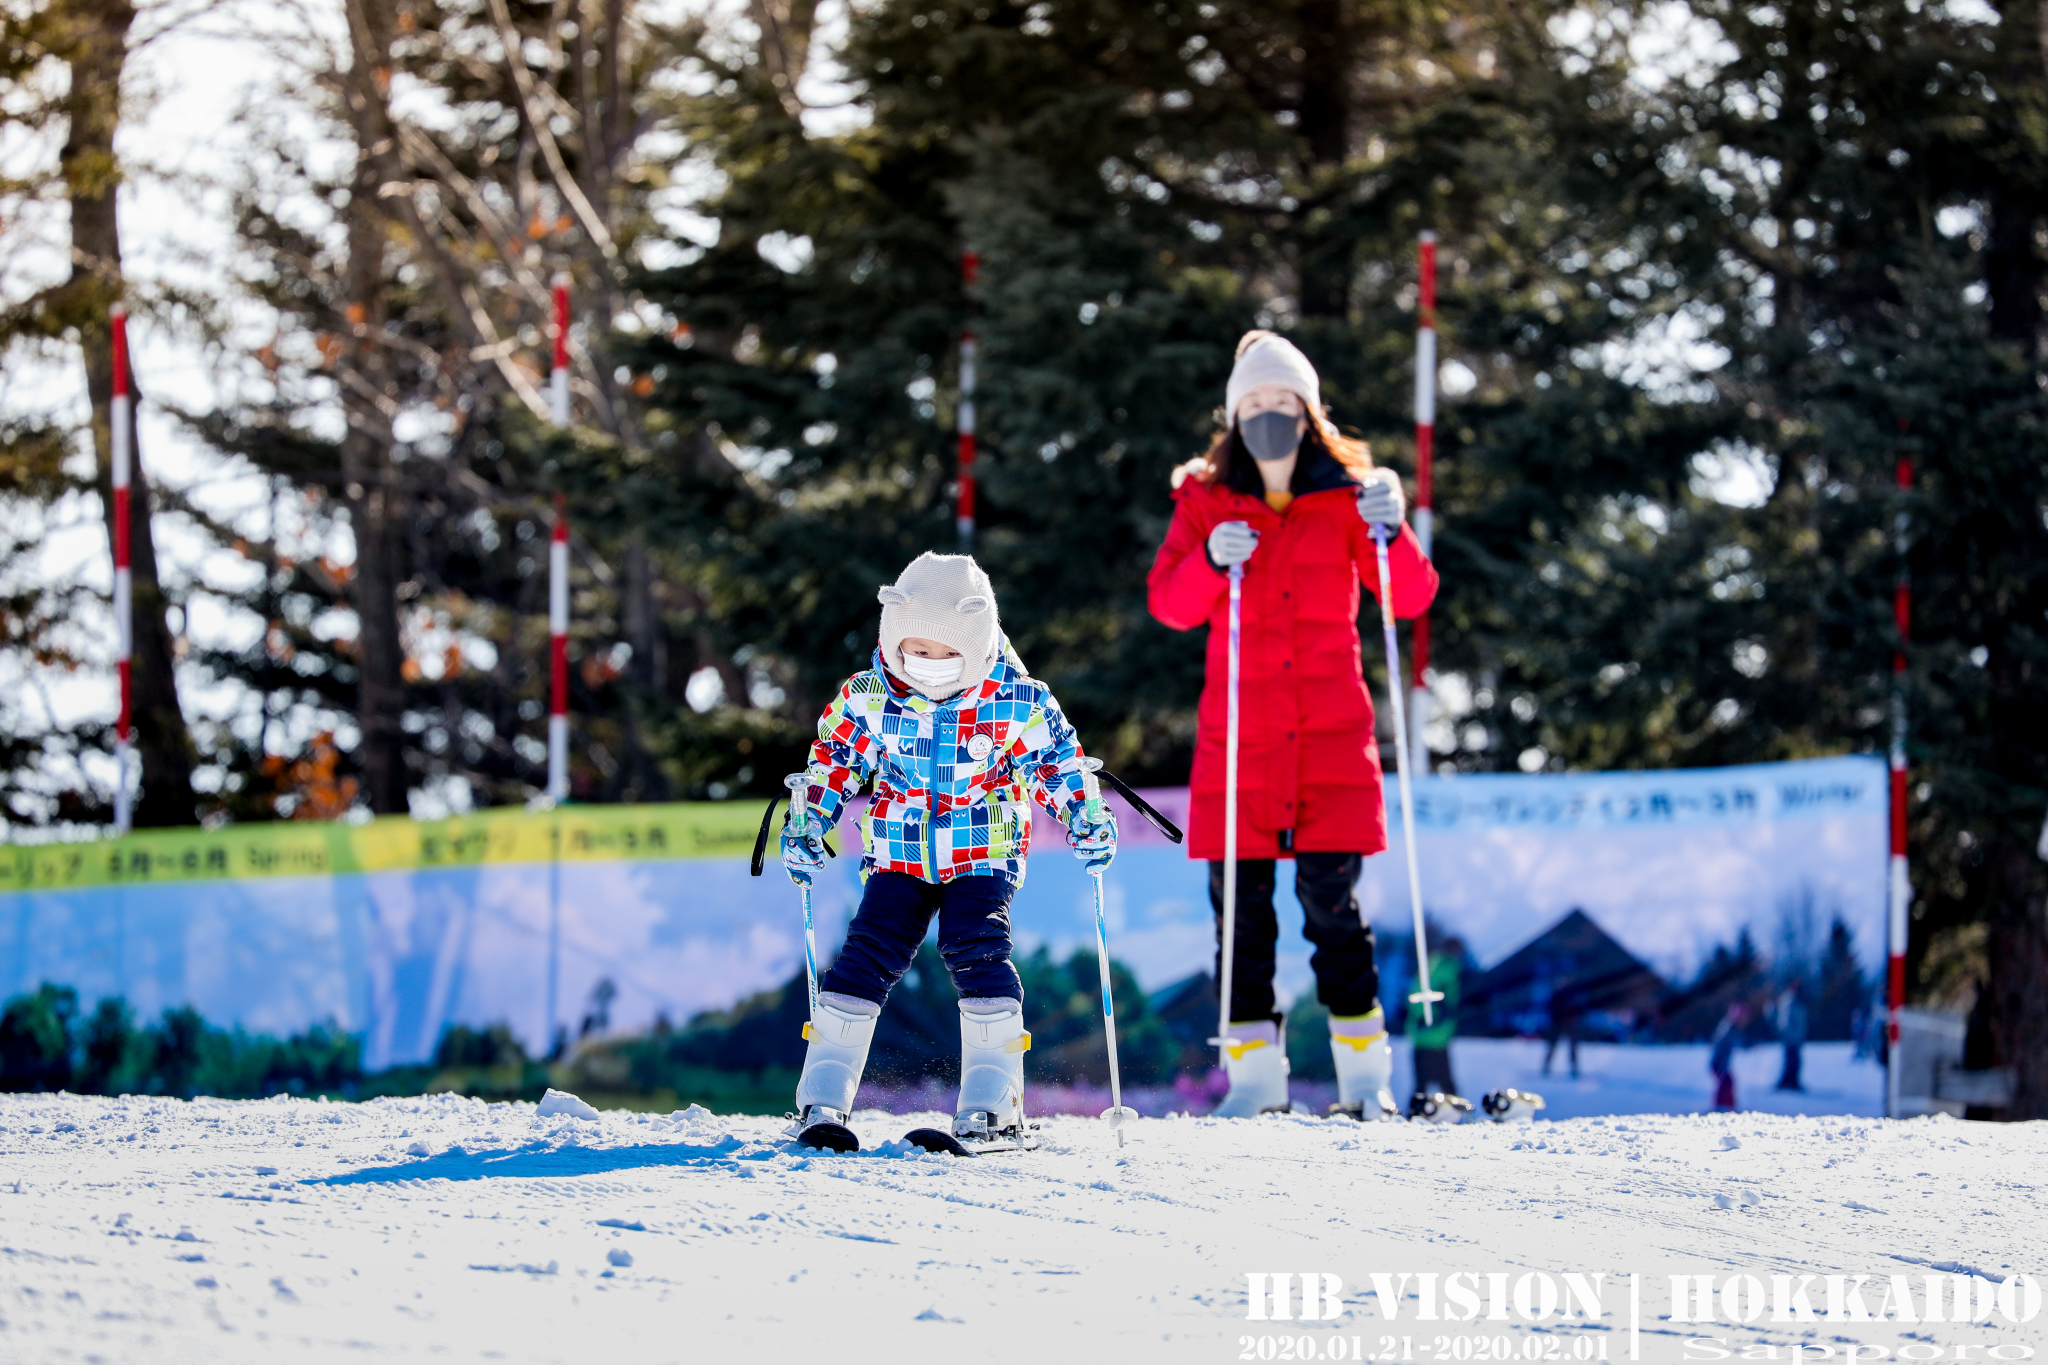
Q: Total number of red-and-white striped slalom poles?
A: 5